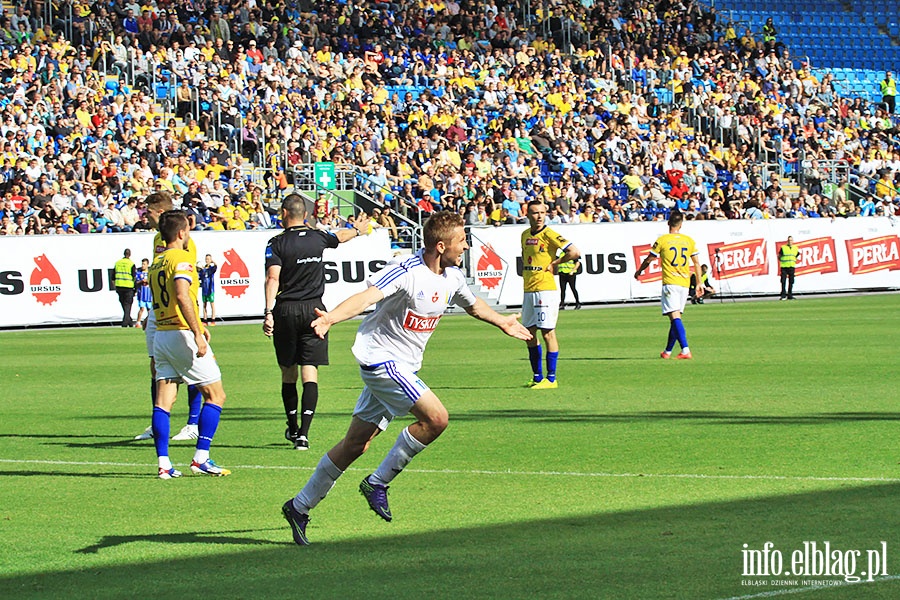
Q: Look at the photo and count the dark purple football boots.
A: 2